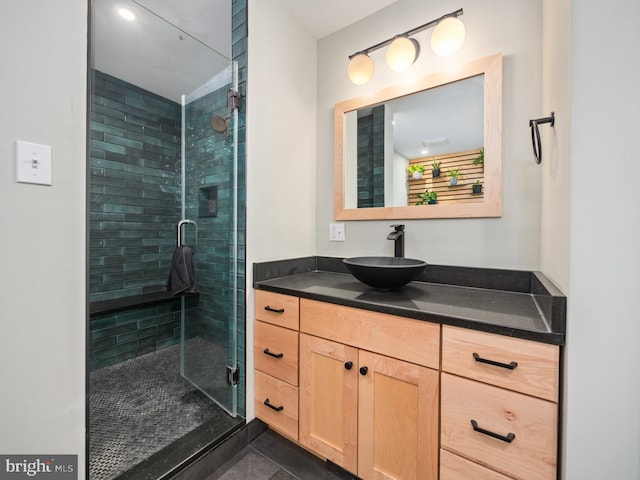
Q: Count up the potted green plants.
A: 6